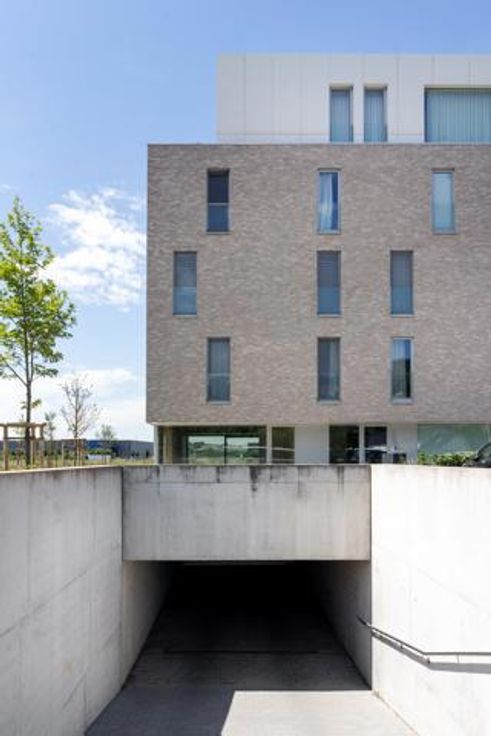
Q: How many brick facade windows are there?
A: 9